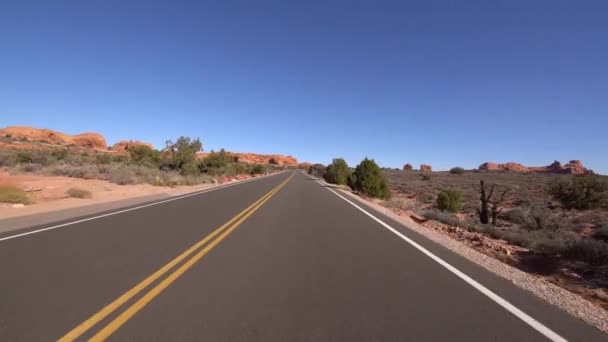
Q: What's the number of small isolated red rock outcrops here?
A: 2